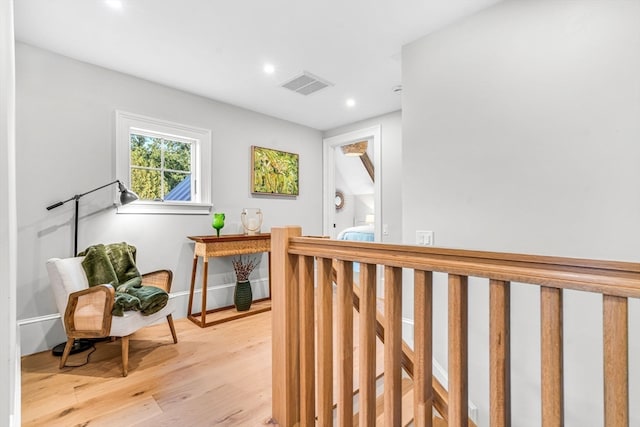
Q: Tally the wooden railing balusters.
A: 10